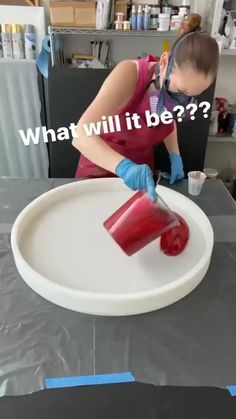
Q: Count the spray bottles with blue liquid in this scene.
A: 3